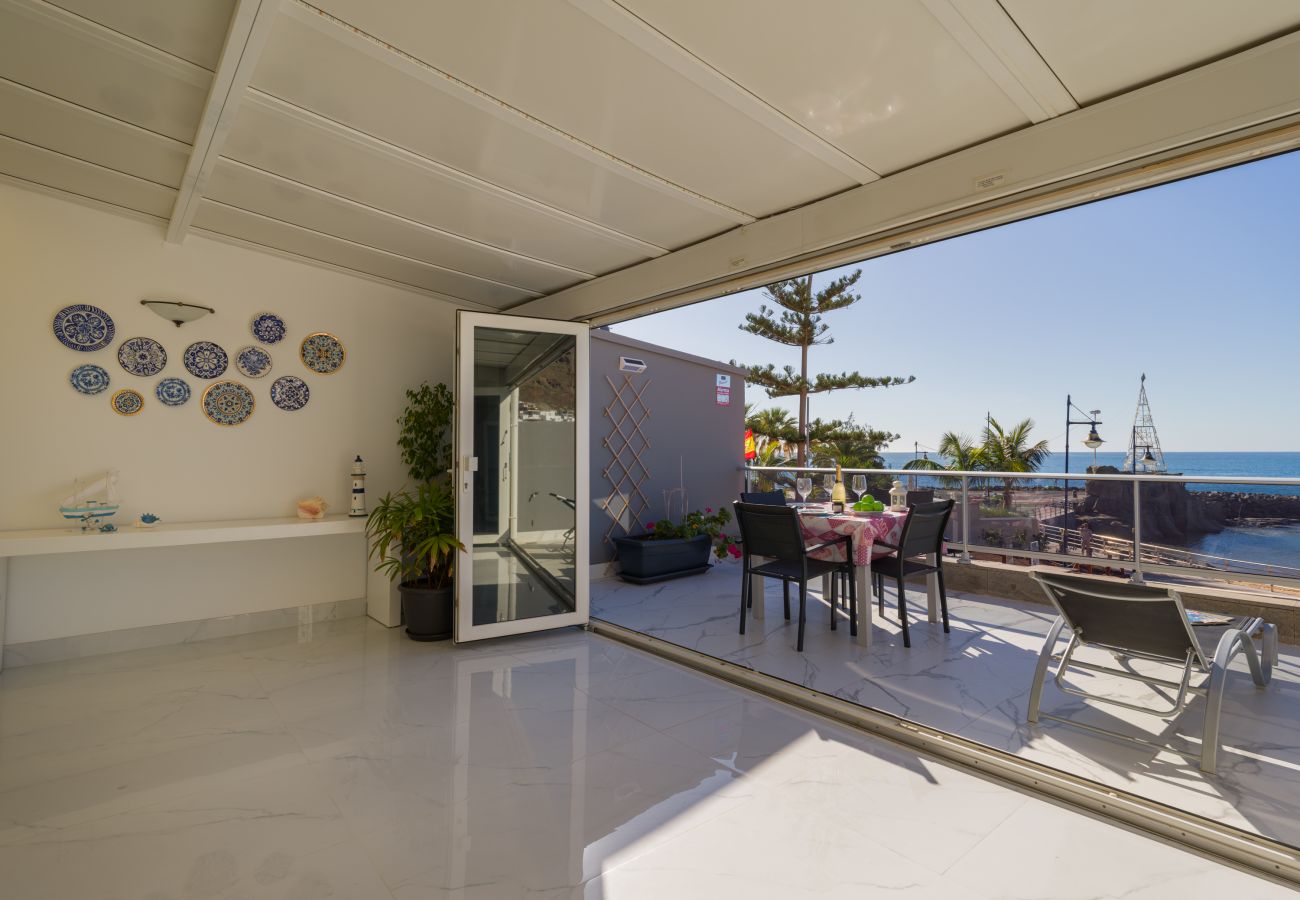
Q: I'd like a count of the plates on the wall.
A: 11